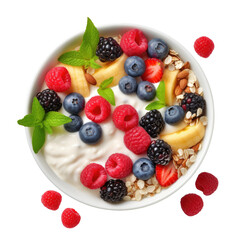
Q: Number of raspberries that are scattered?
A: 5